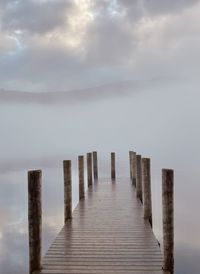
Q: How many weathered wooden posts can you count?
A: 11